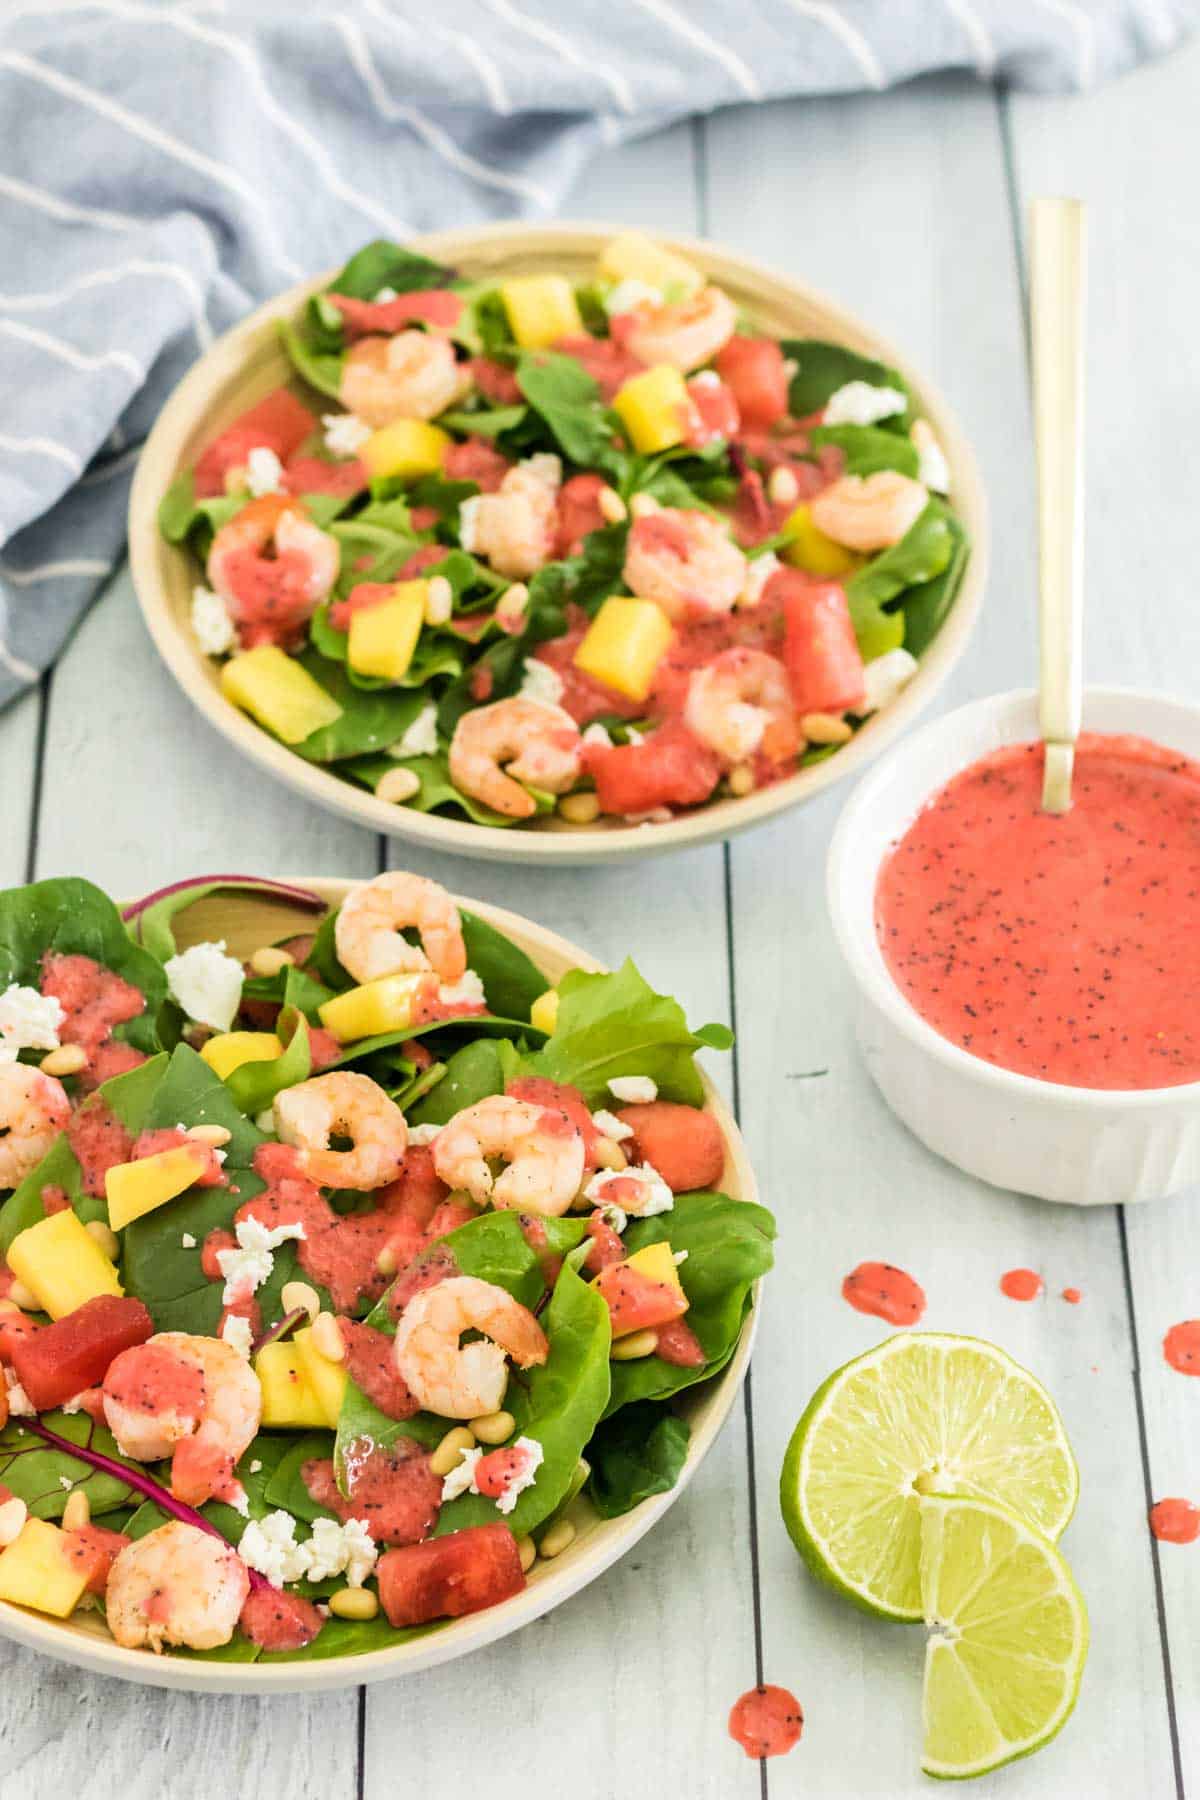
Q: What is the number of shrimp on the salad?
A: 15